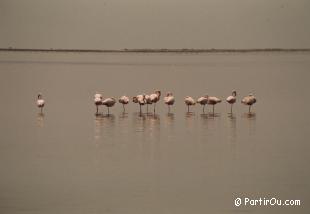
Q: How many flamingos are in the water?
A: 13